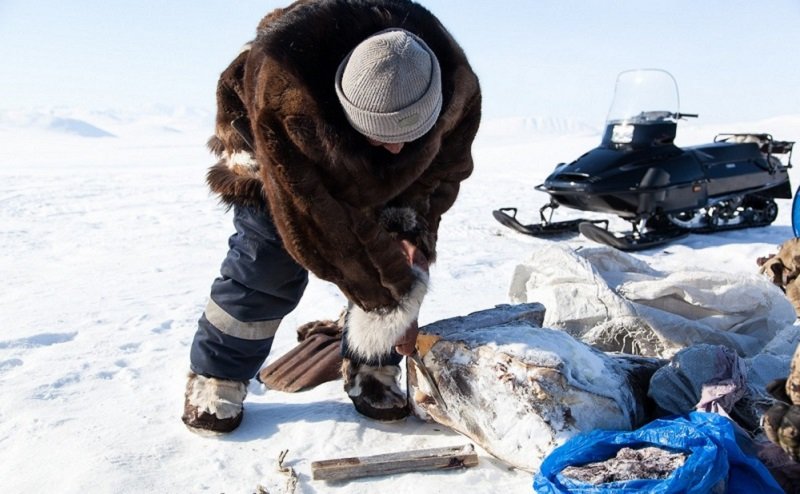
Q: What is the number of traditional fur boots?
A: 2